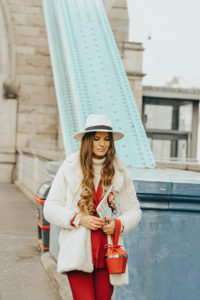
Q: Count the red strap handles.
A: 1